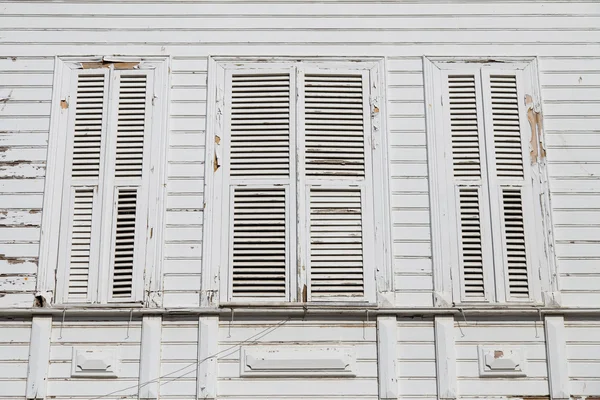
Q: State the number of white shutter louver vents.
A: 12